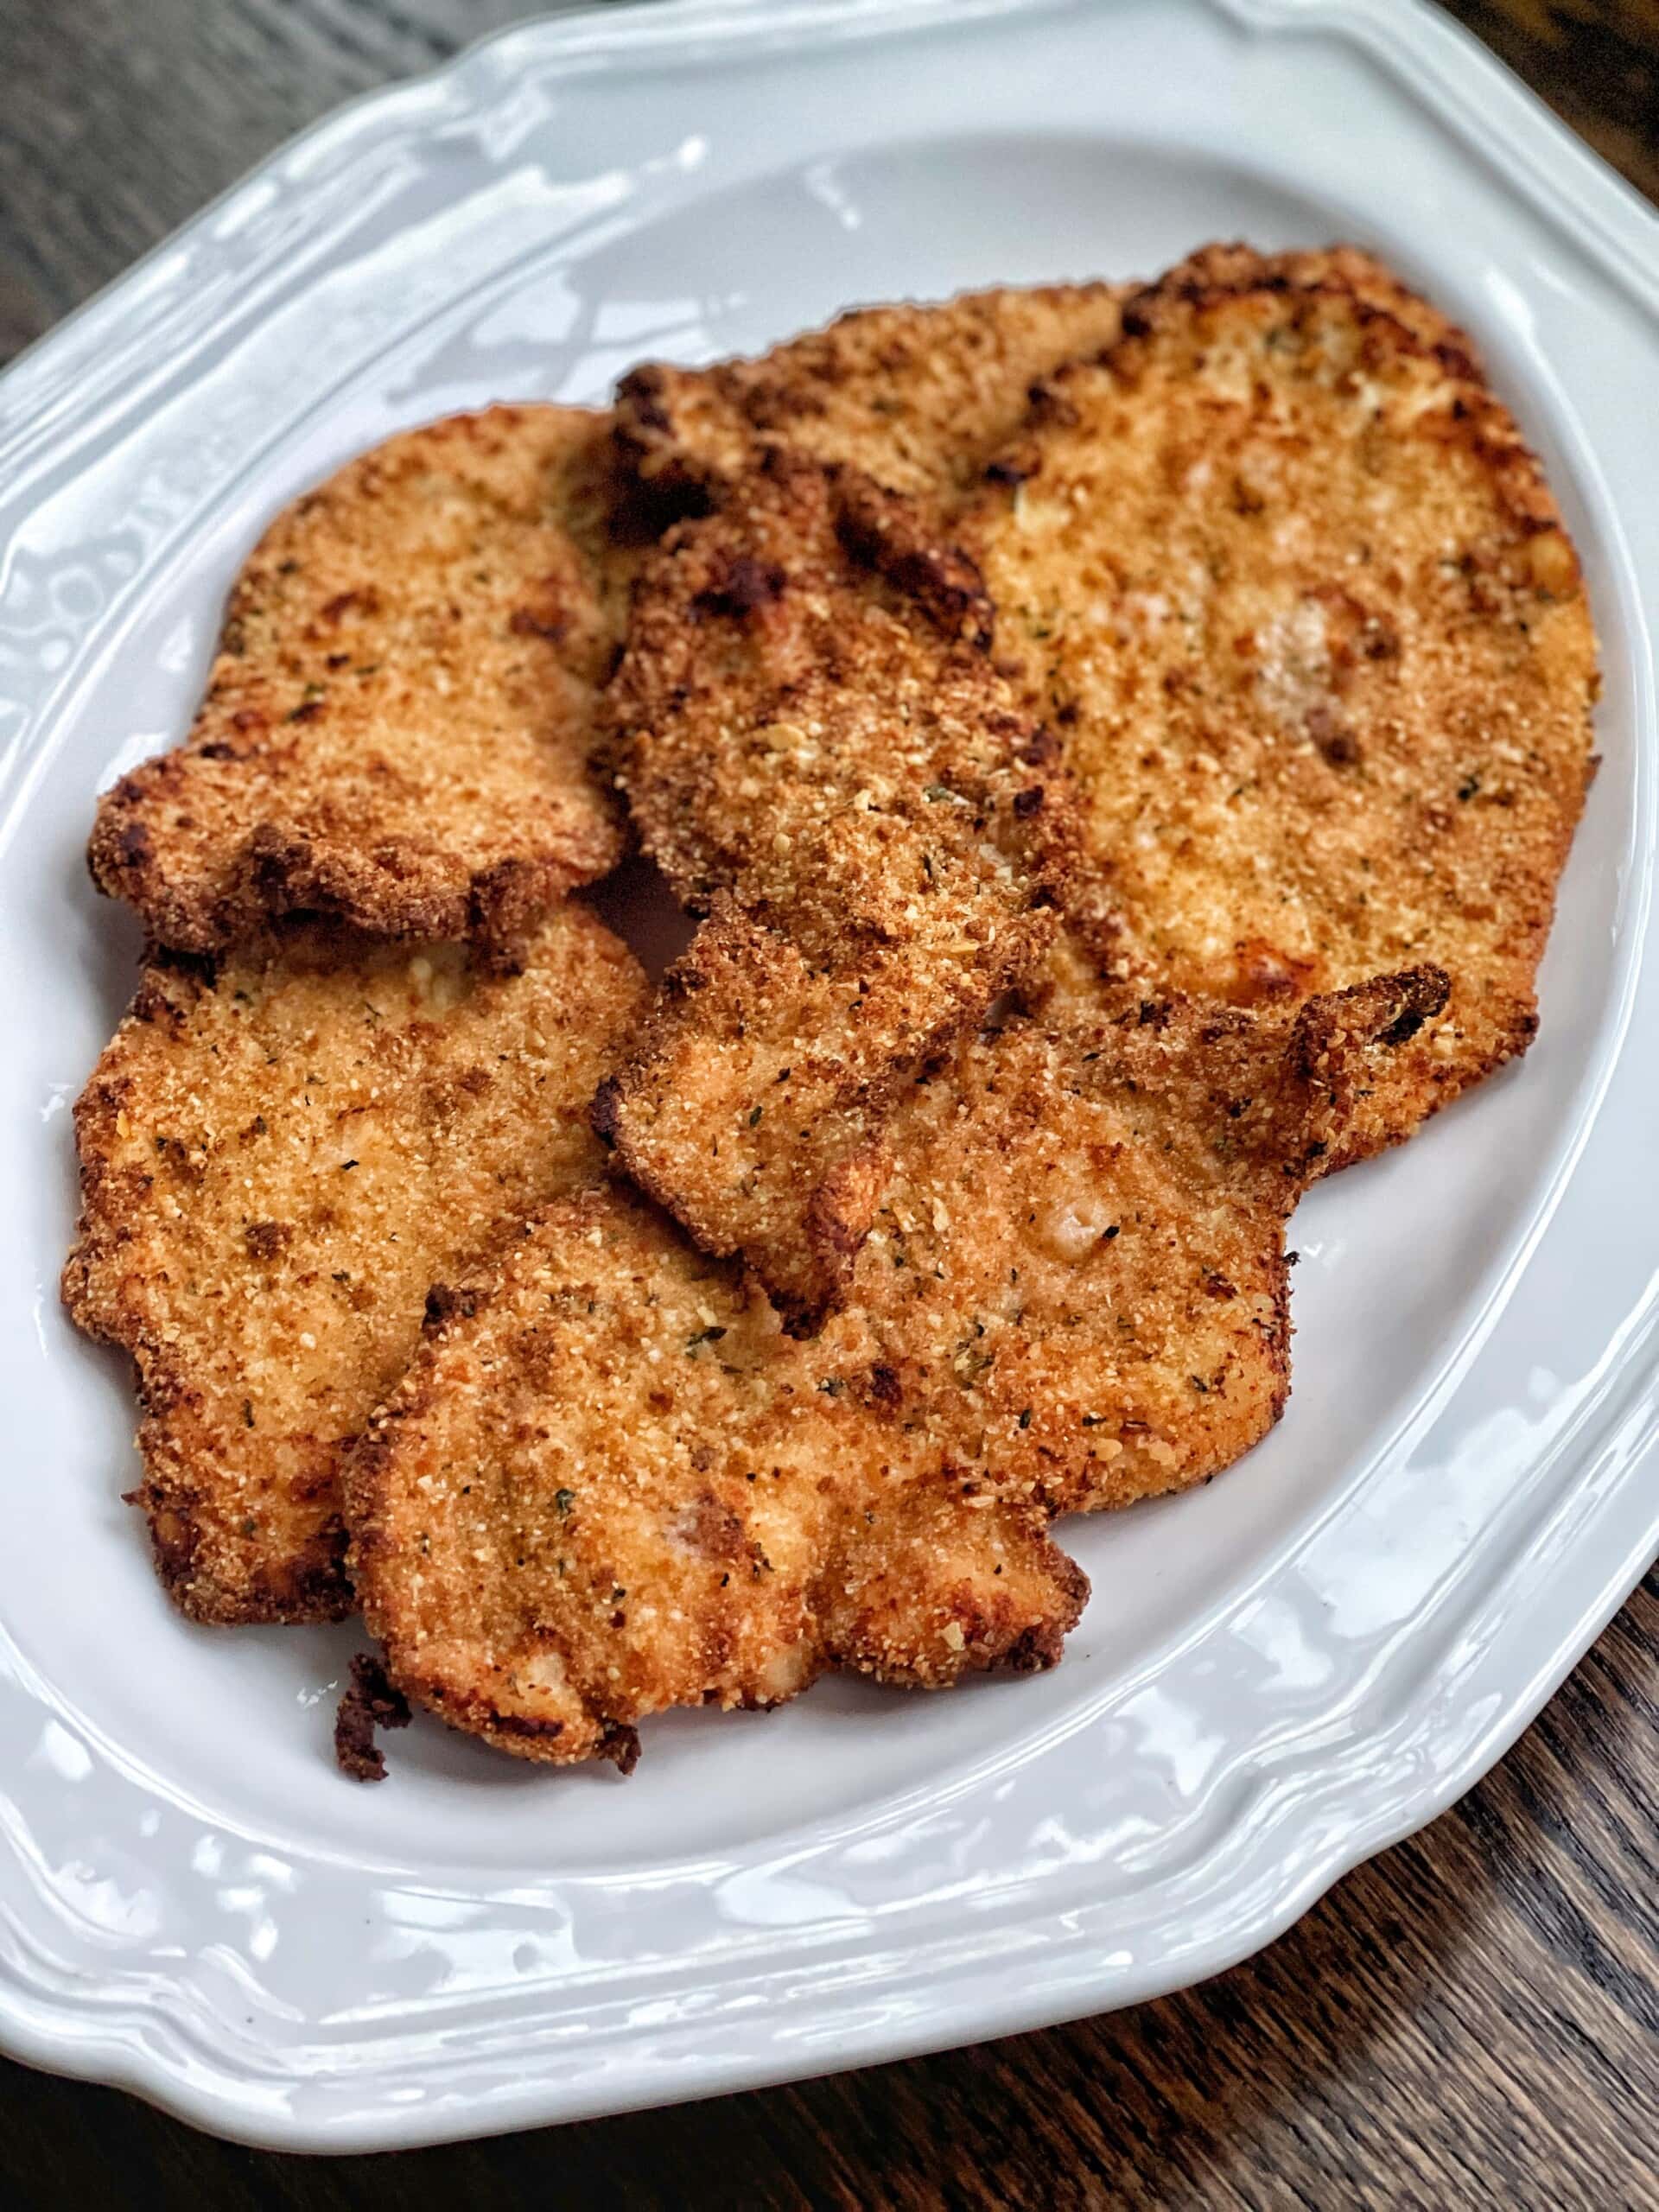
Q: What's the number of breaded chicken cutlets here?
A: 6